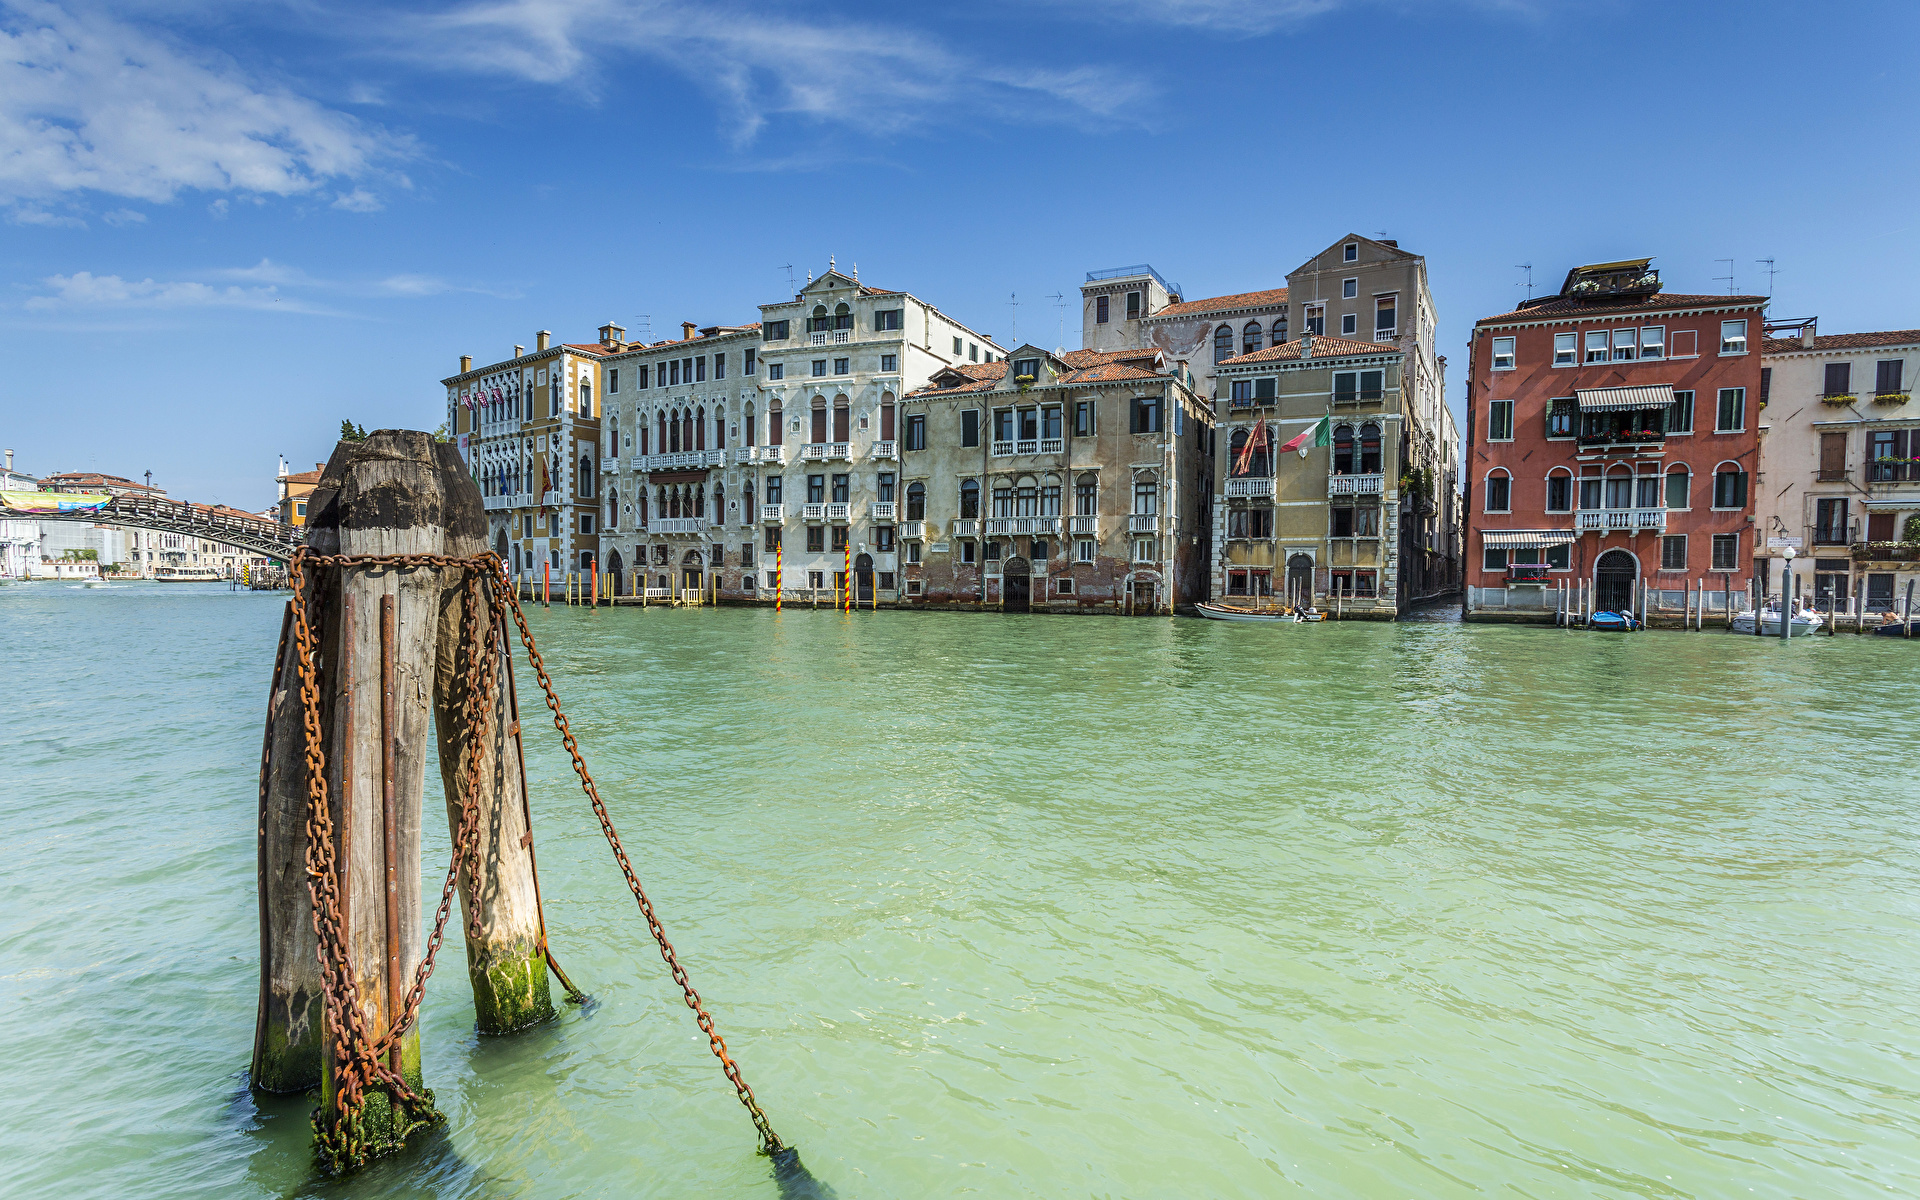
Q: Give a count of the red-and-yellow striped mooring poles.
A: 2